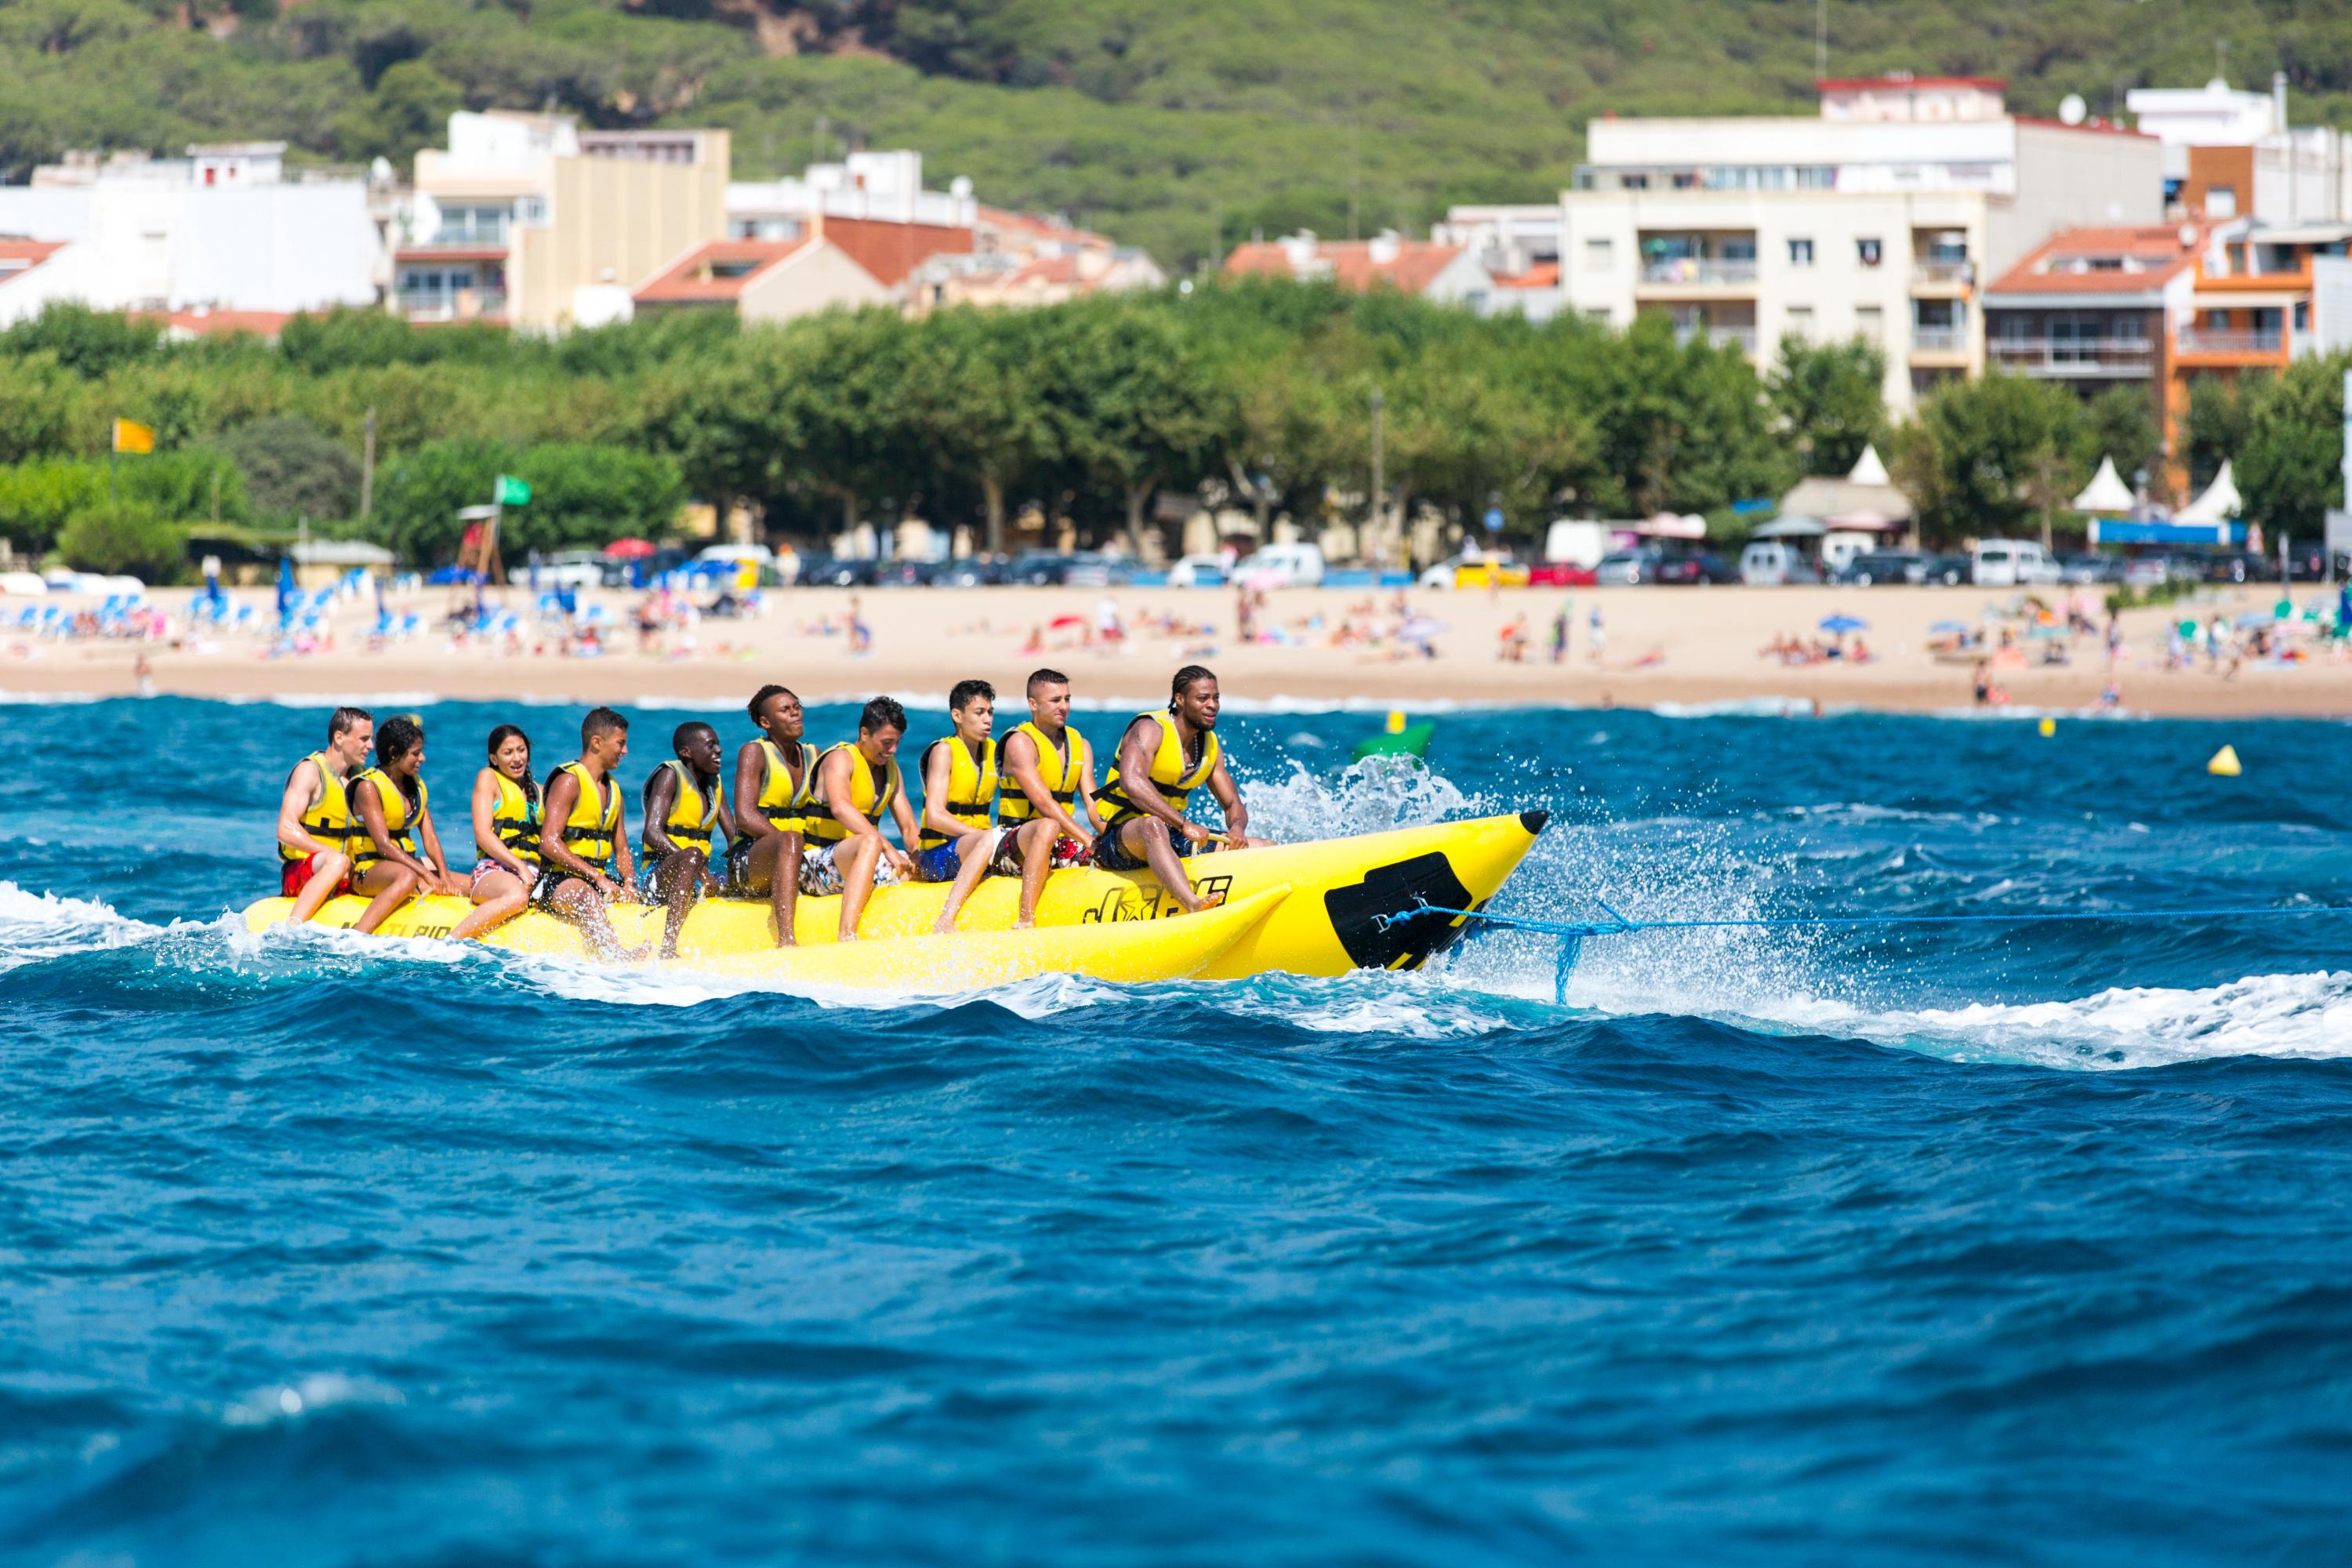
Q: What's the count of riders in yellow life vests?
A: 10